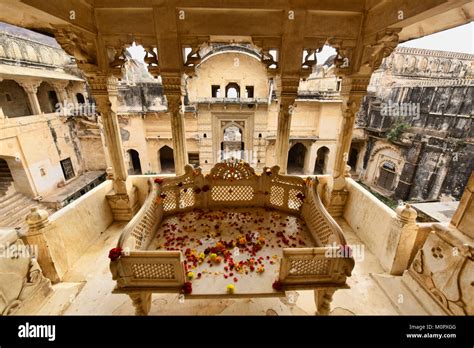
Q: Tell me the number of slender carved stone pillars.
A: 4